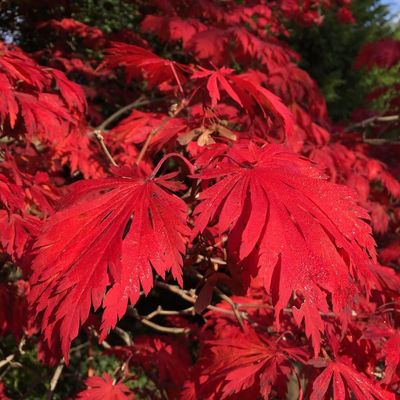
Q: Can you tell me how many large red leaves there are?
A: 2